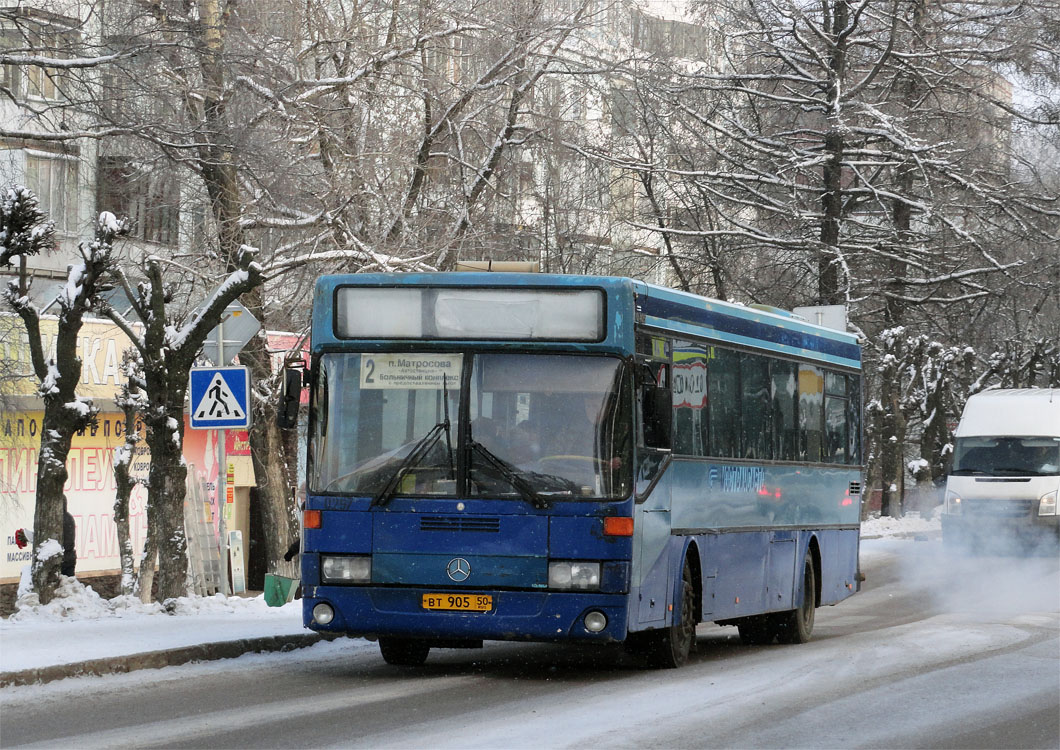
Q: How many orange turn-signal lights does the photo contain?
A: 2